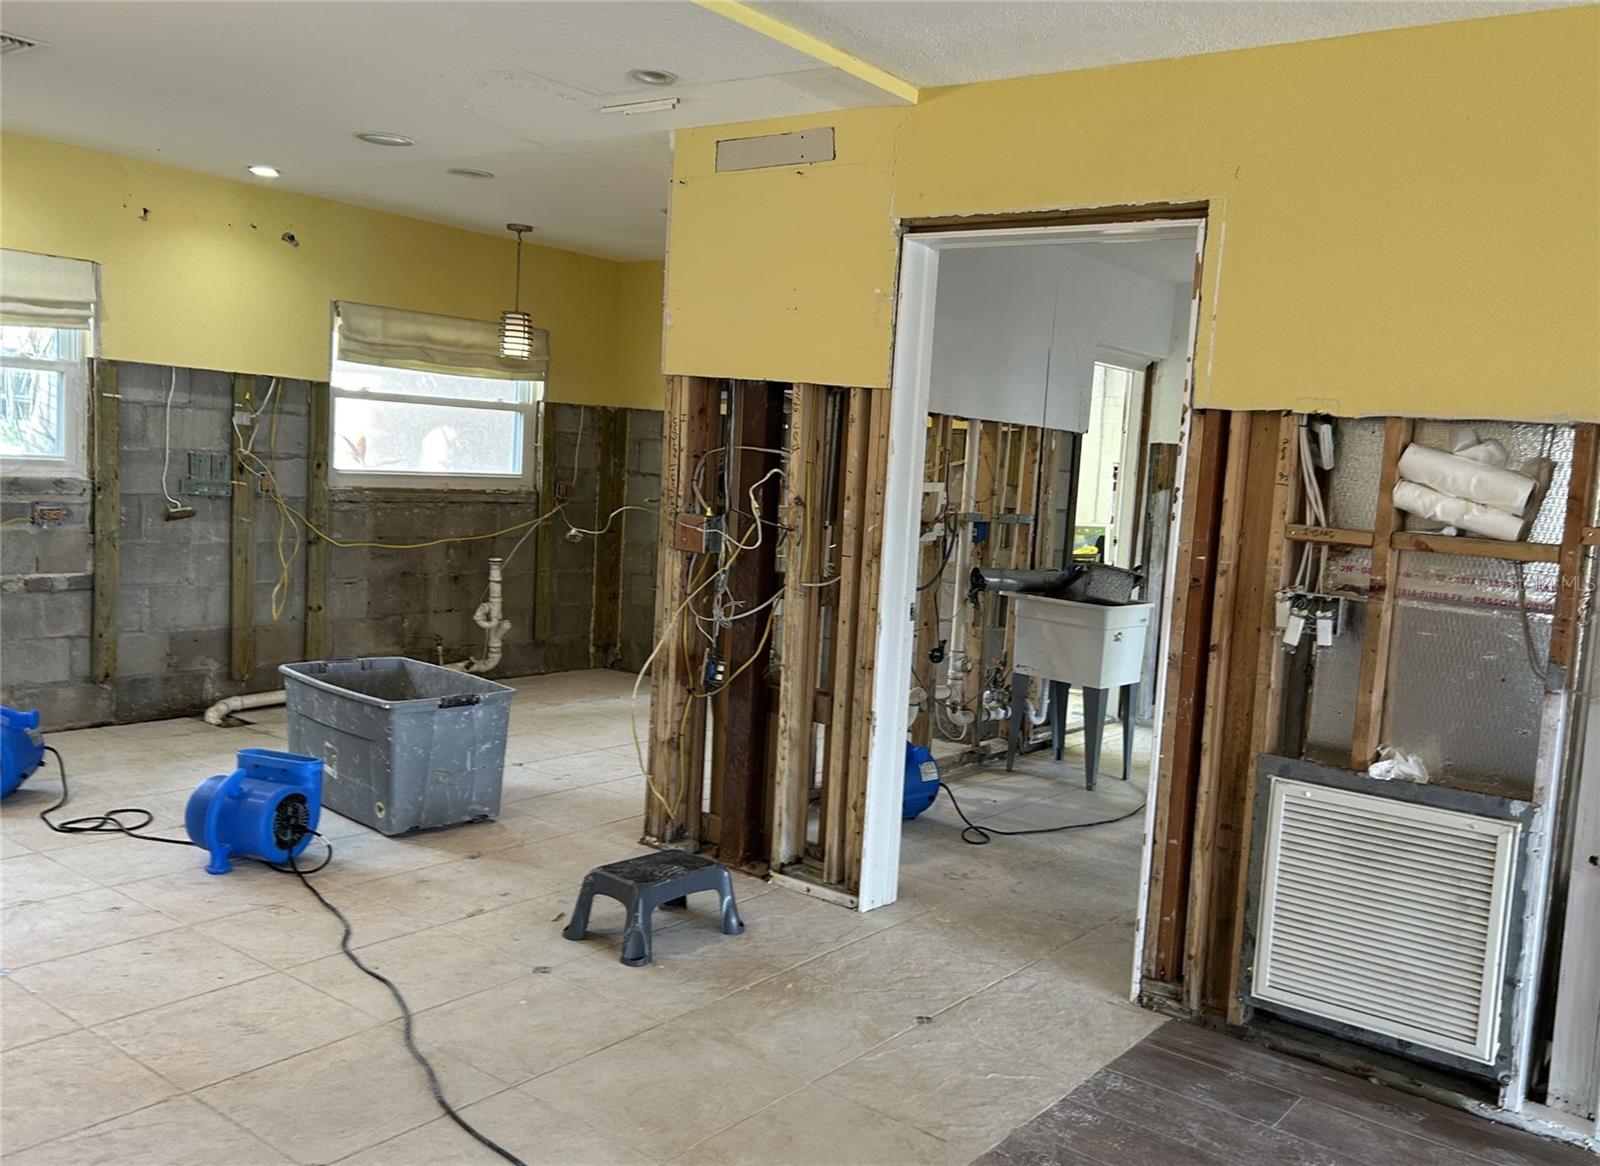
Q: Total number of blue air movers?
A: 3